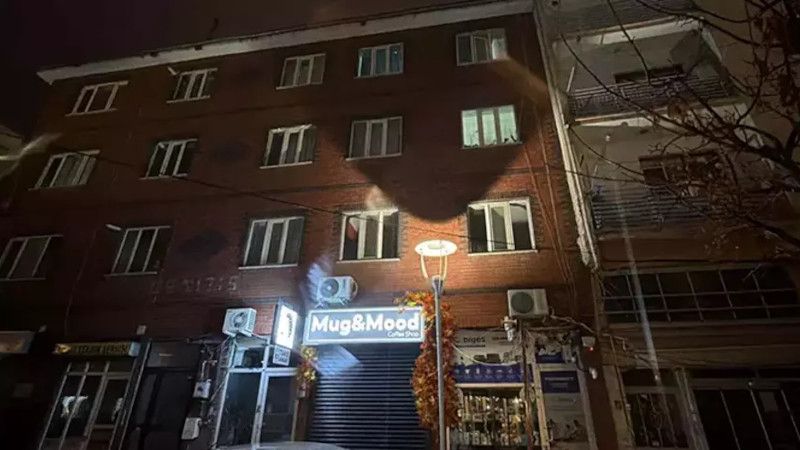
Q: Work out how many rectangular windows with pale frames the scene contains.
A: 15